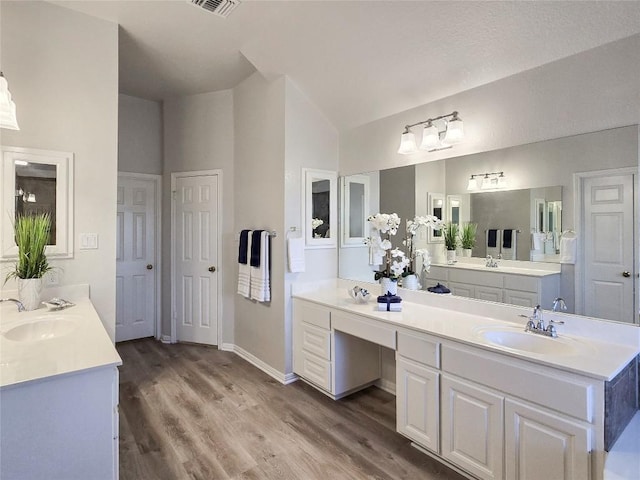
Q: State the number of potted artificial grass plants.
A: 1